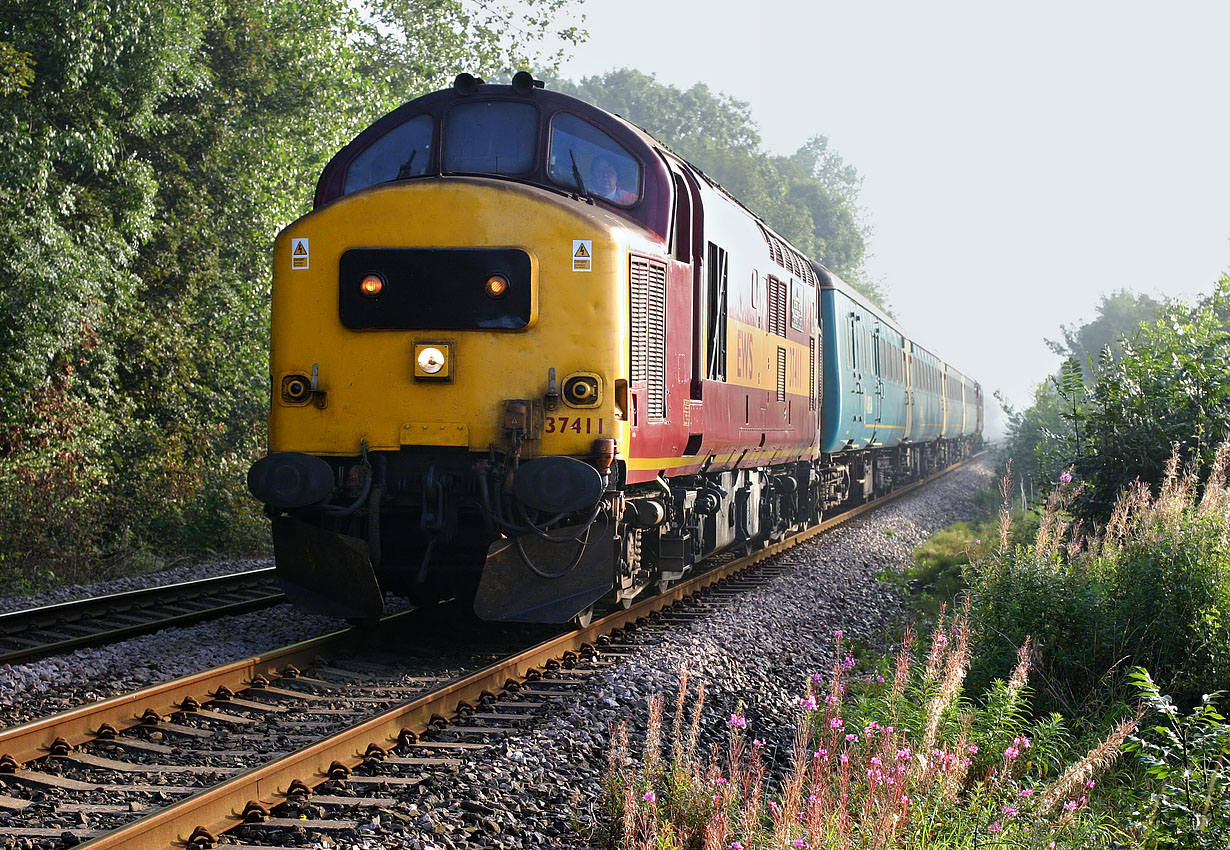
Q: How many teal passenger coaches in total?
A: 4